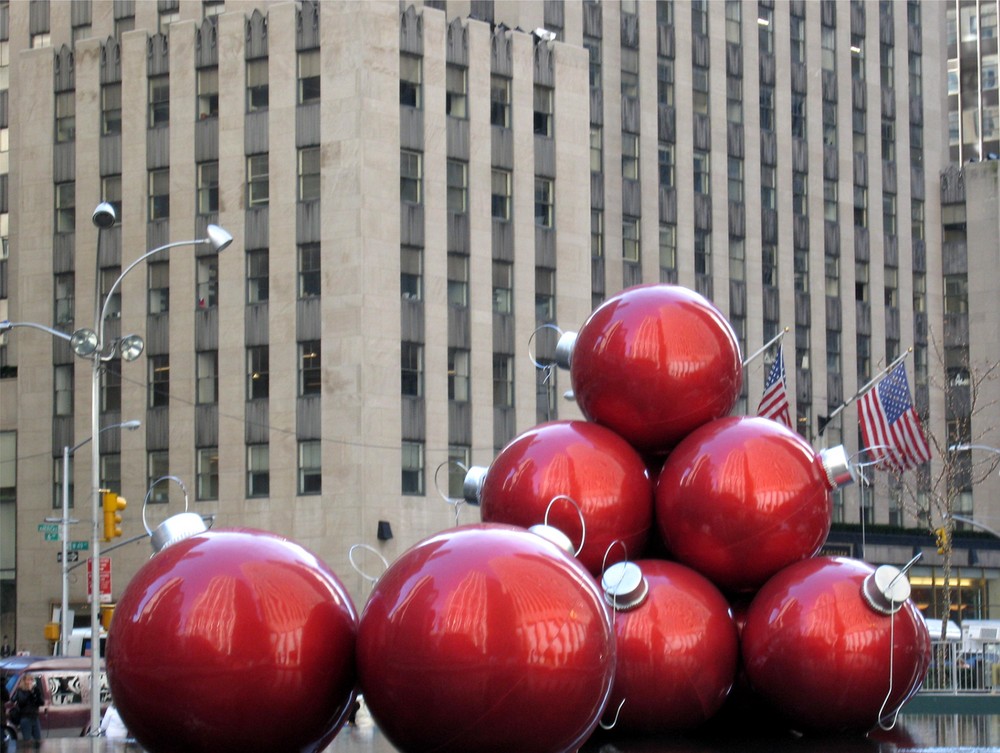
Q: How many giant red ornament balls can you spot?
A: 7